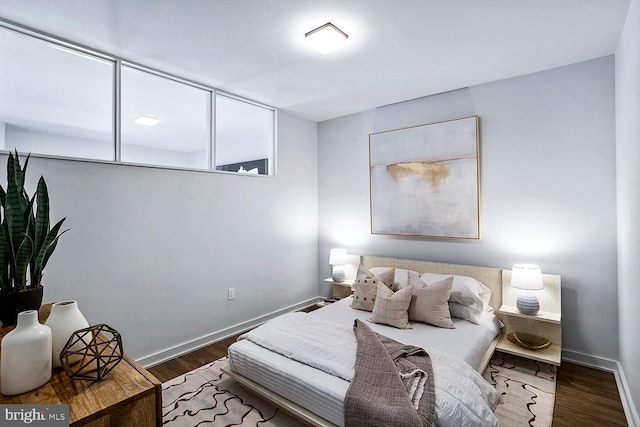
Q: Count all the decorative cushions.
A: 3